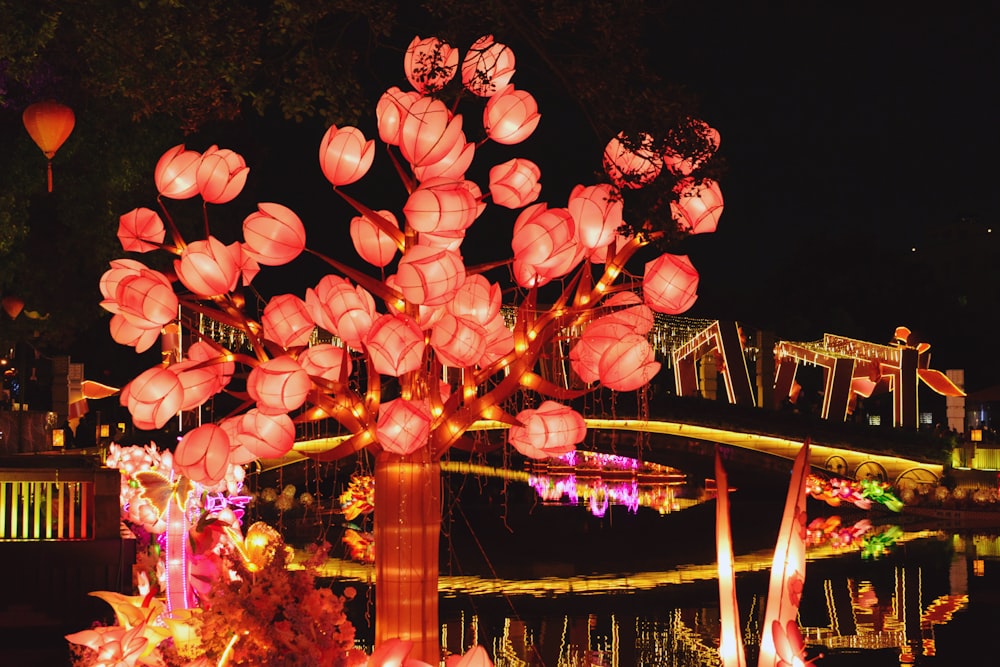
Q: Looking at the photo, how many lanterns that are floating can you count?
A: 2